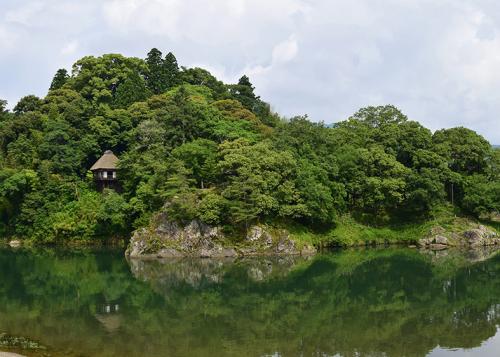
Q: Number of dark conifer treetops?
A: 4